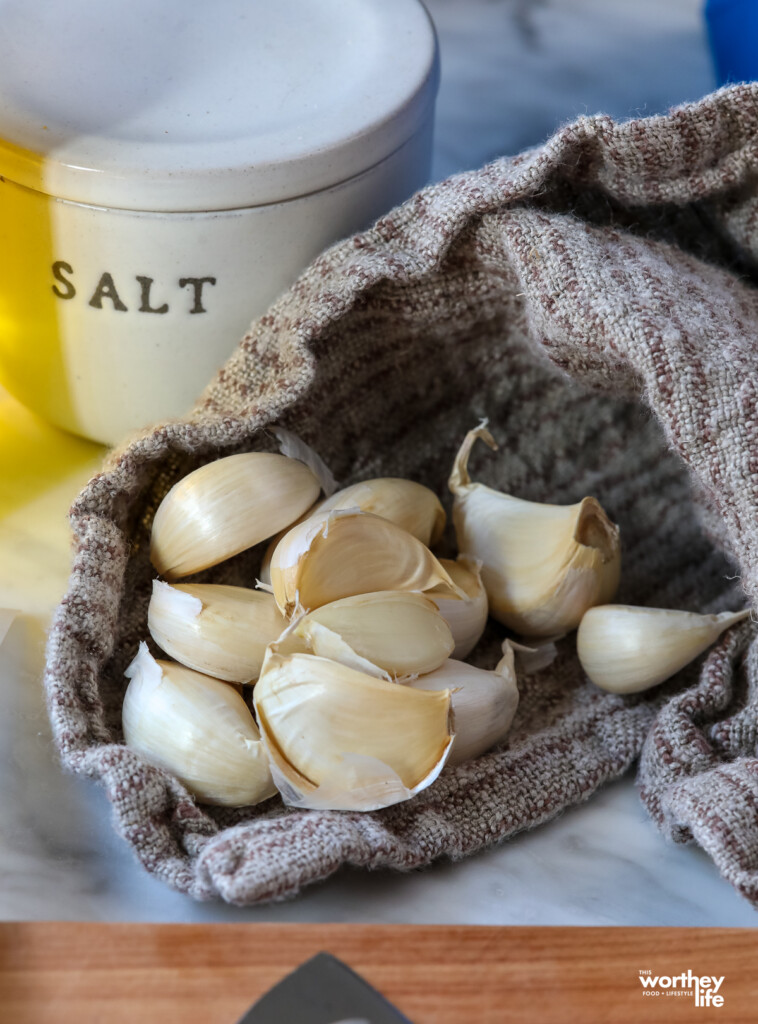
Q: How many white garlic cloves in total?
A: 11